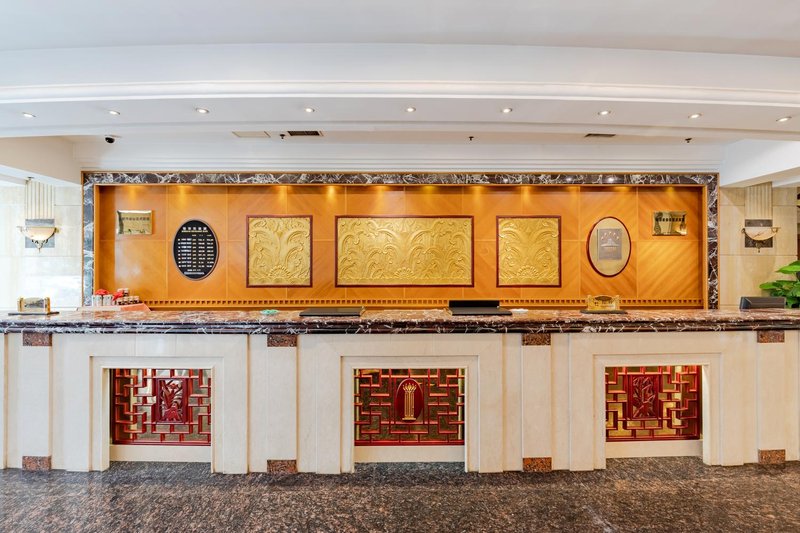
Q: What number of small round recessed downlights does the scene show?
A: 9